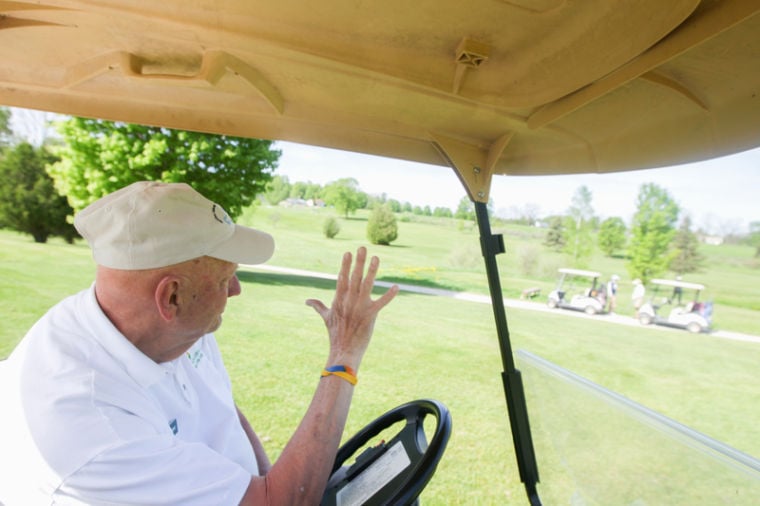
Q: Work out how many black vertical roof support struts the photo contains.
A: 1